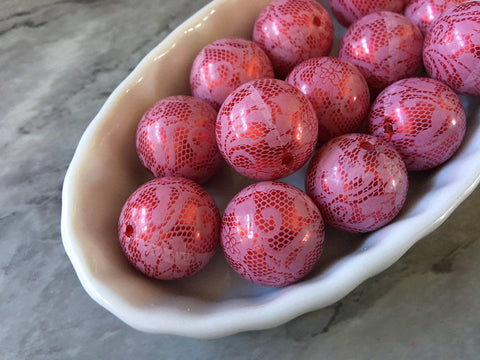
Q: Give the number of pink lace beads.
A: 13